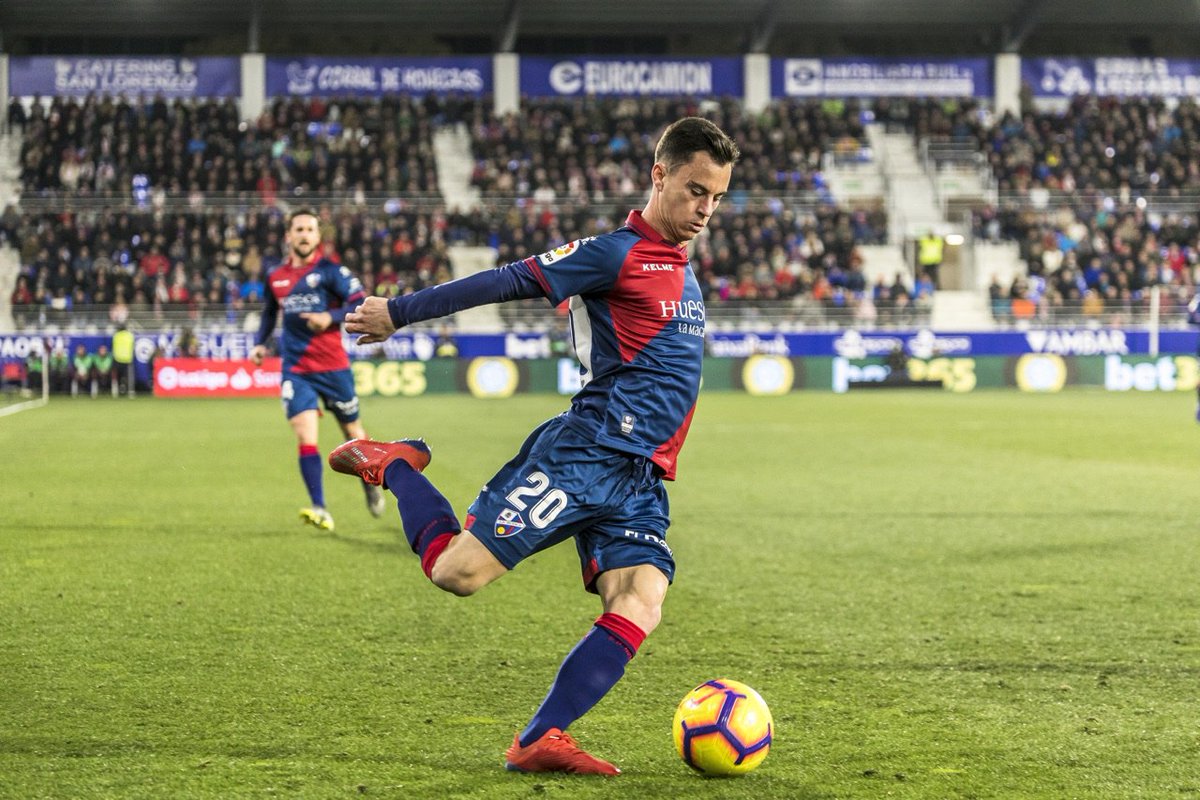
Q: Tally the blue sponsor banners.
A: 5